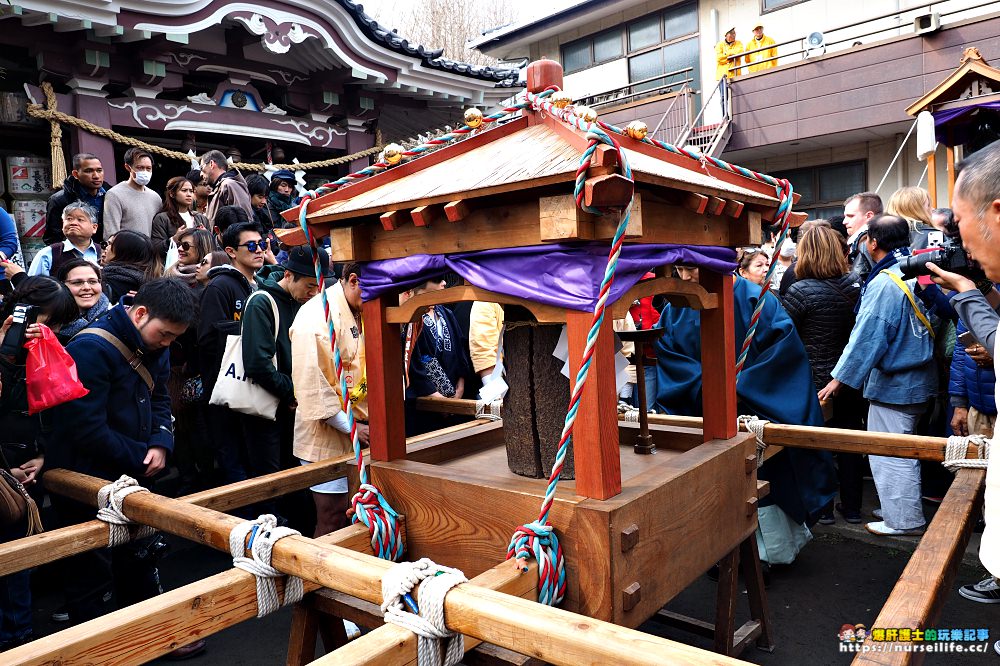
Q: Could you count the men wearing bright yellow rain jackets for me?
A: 2